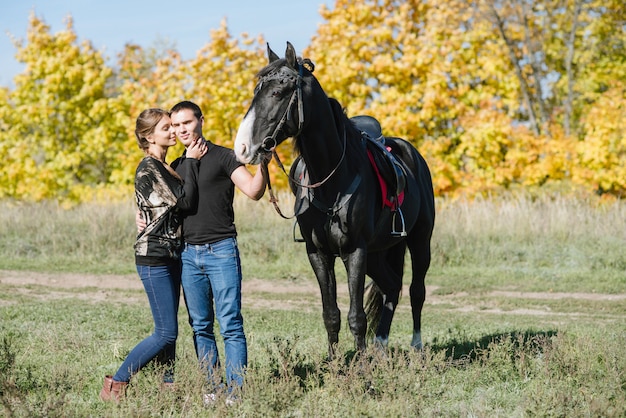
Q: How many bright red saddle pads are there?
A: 1